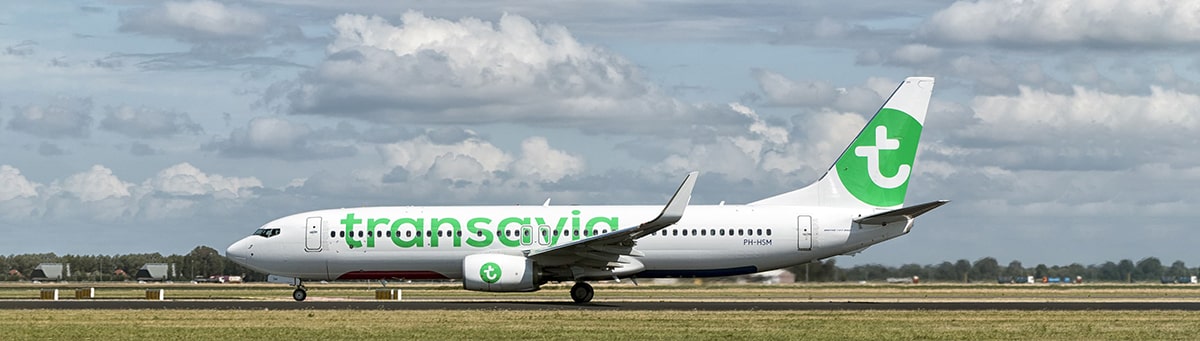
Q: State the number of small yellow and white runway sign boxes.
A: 4